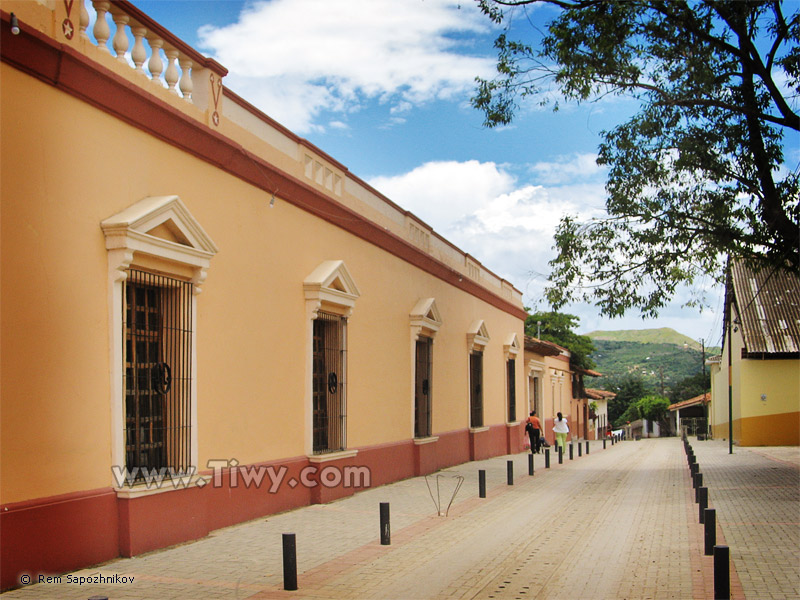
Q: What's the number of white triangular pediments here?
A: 5